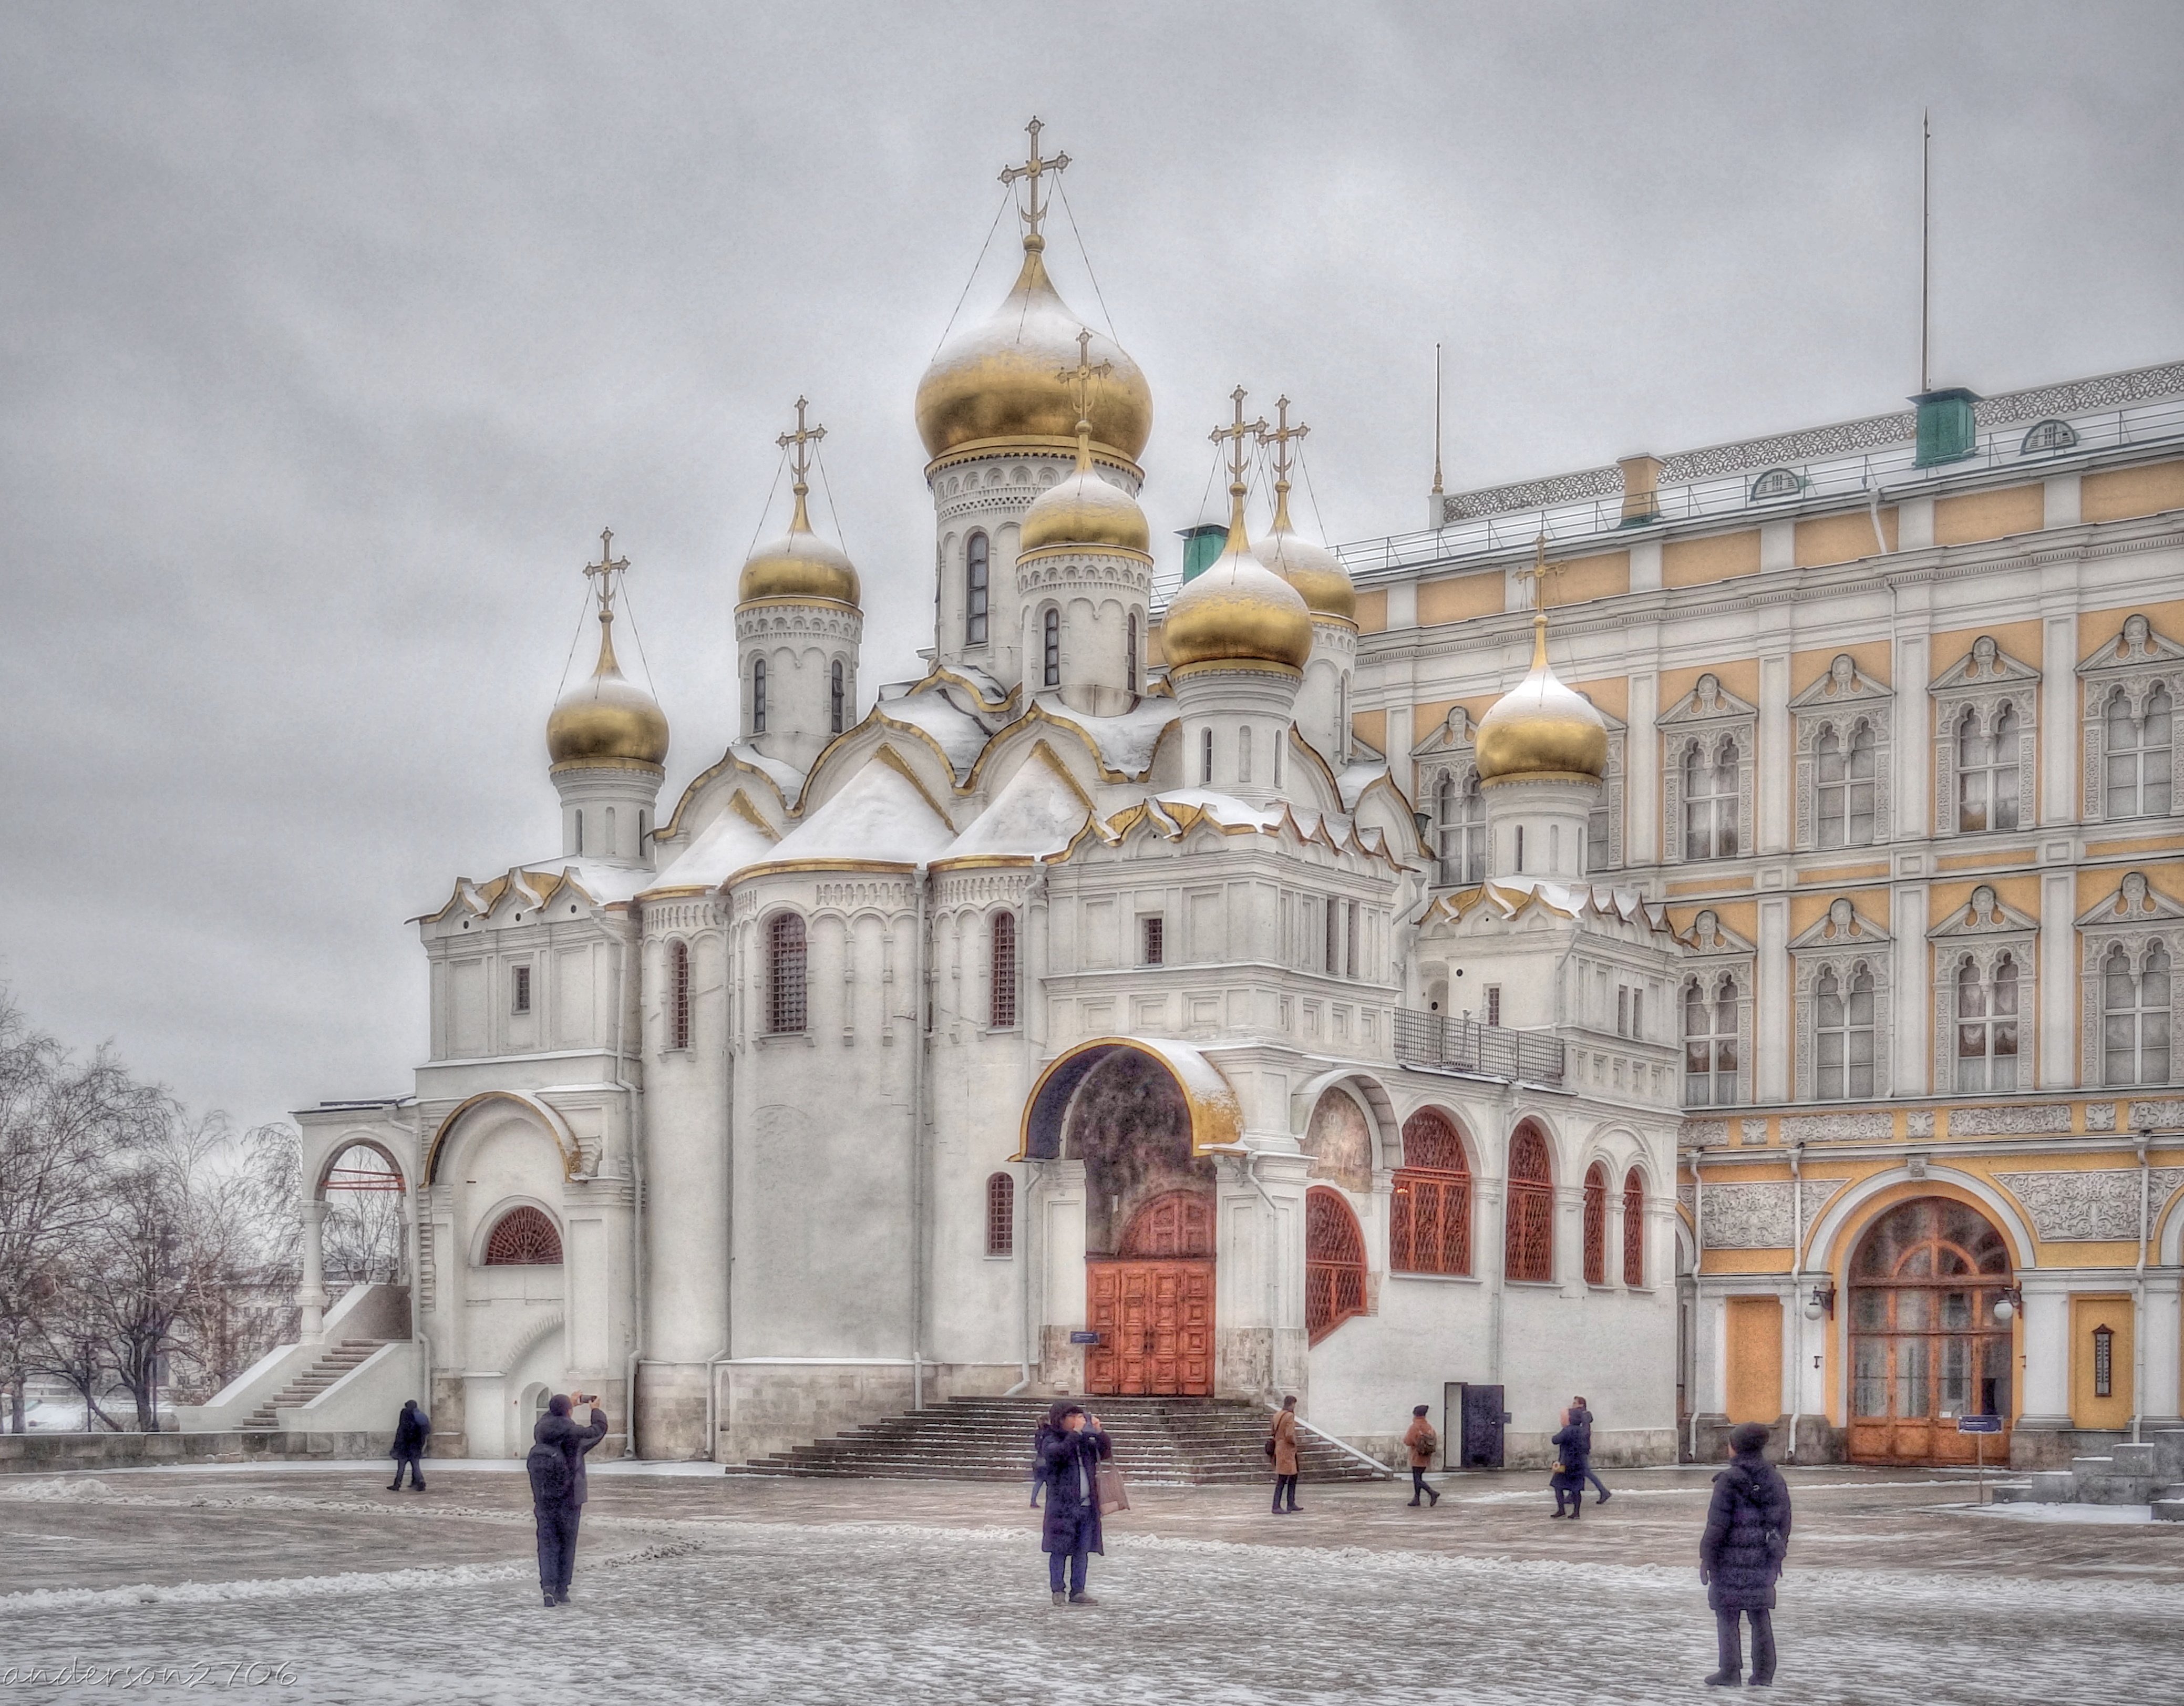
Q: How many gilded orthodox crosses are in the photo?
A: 7